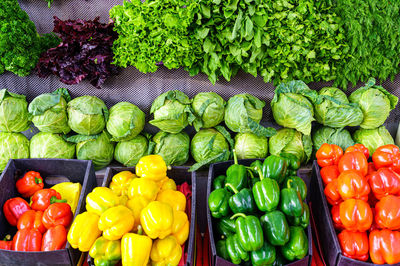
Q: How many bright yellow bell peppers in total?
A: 14